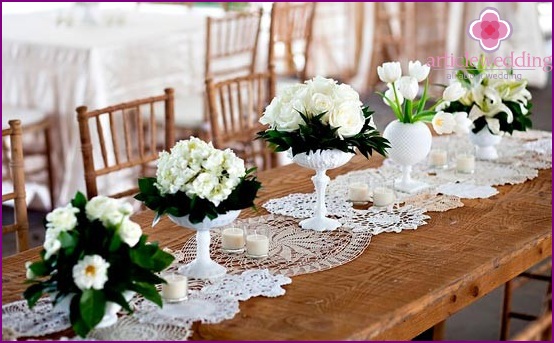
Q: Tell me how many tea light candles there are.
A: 7